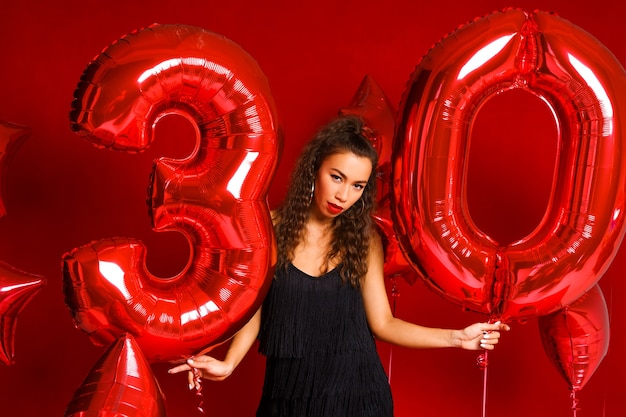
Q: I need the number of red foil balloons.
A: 8